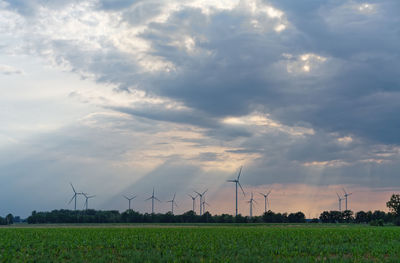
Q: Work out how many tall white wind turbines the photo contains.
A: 13